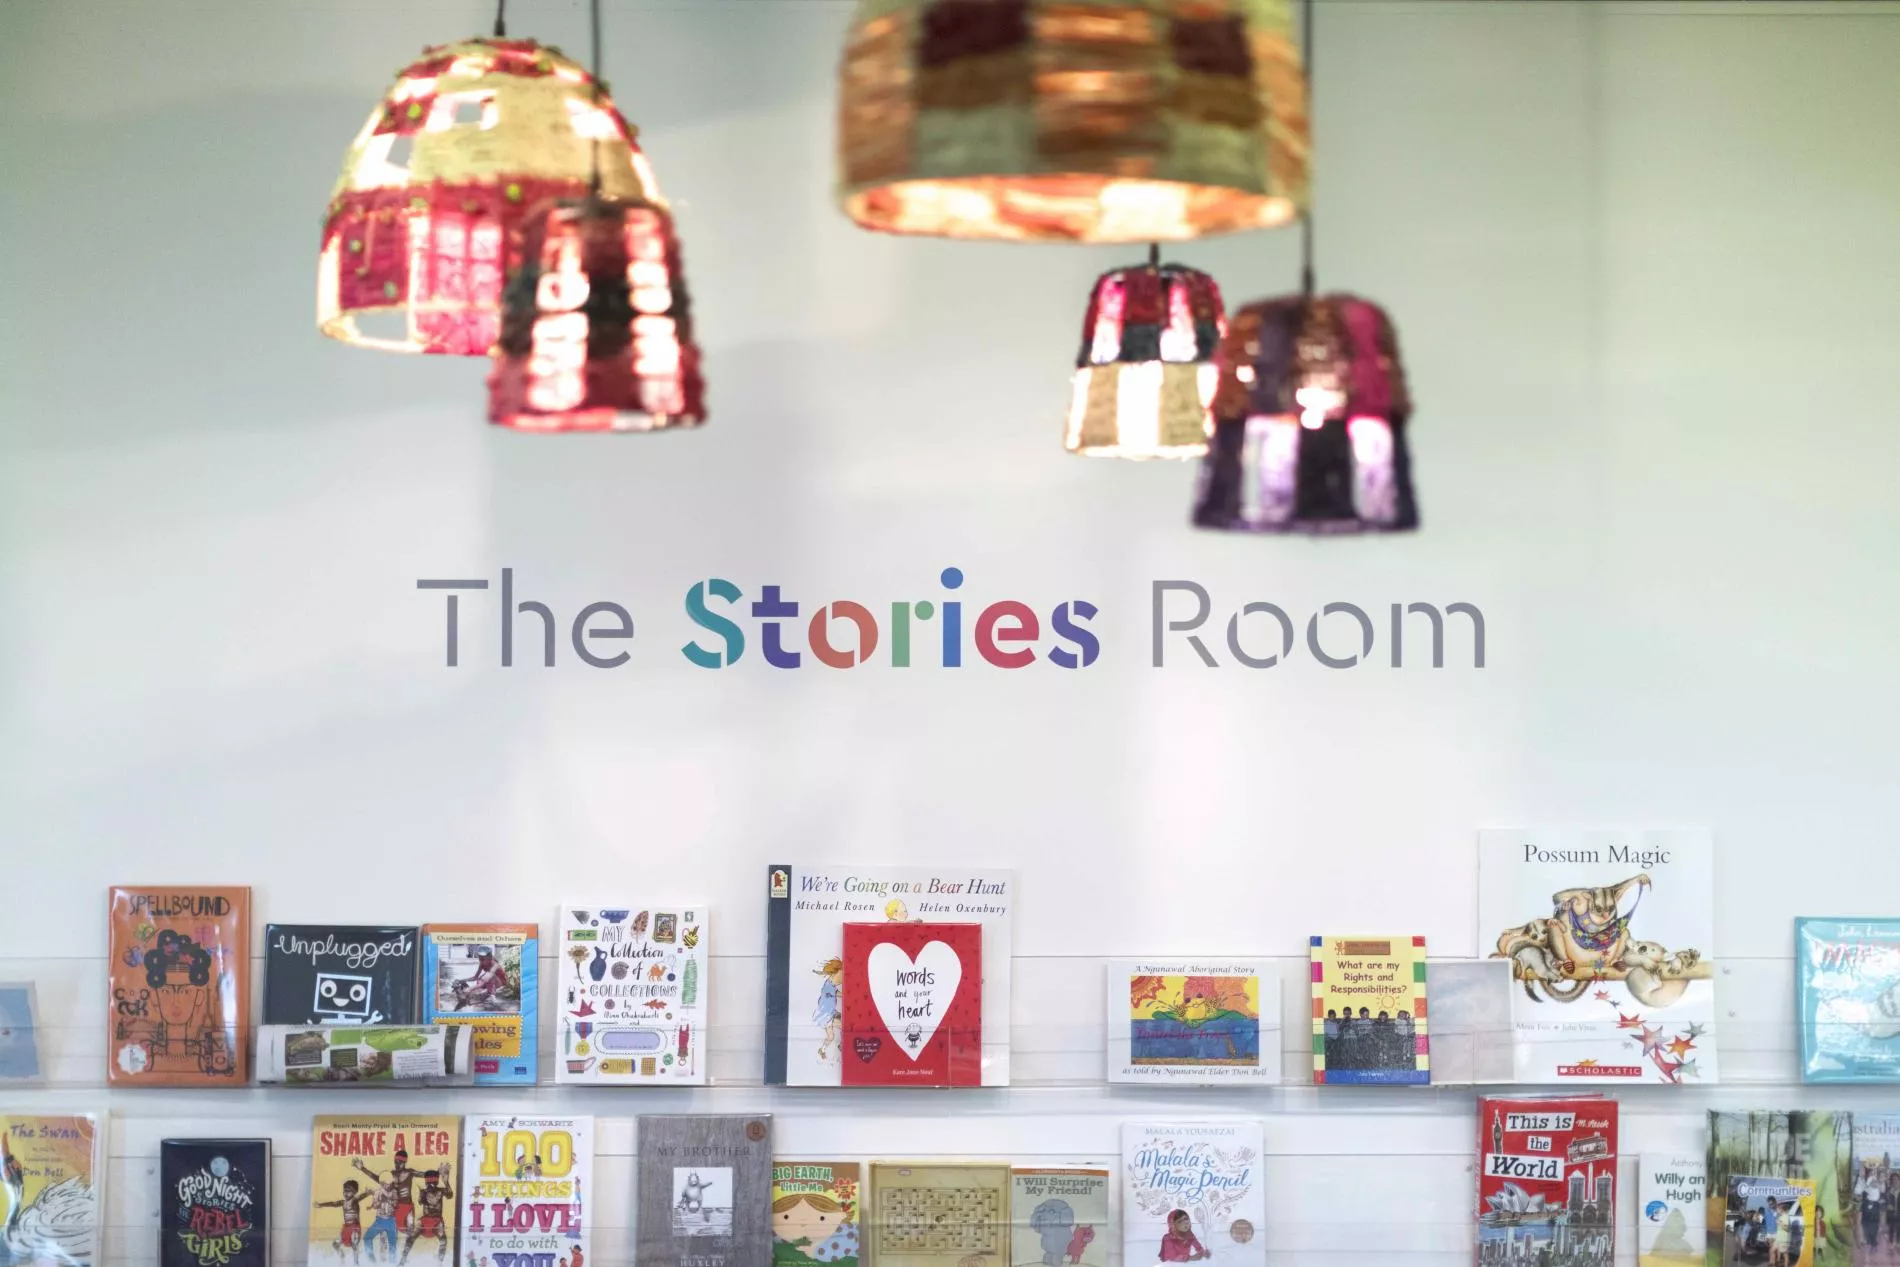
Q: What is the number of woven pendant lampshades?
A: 5